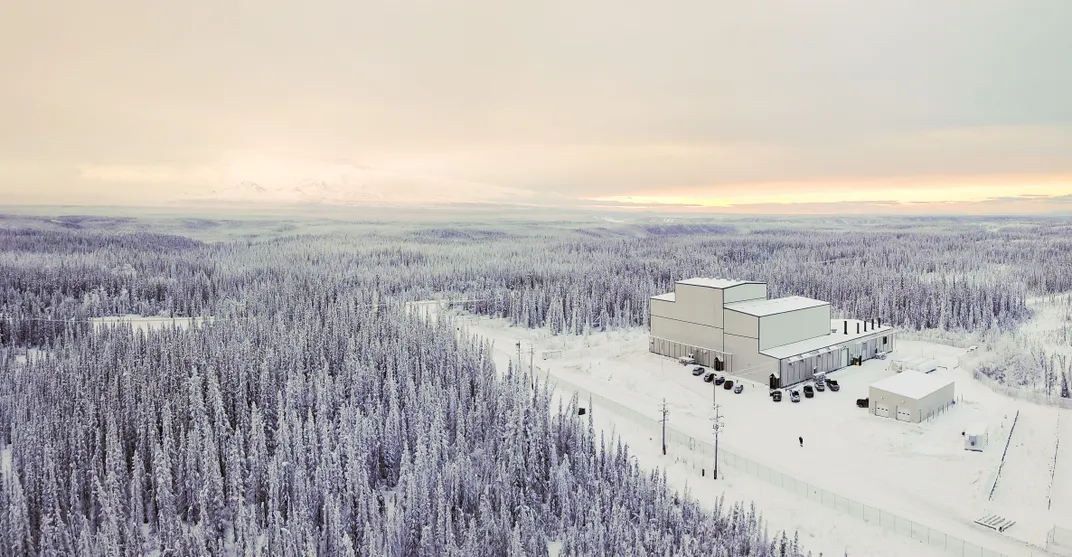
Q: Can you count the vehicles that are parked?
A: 11